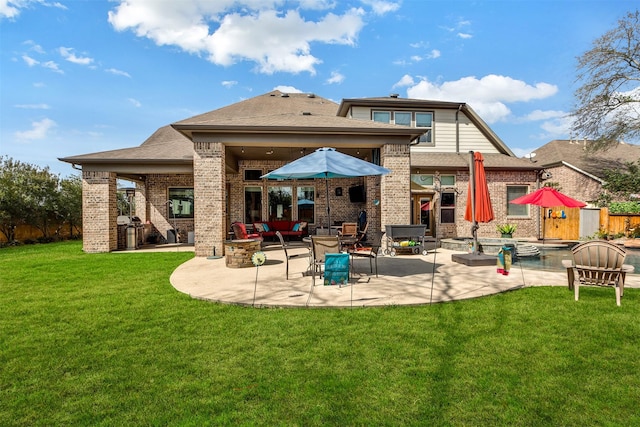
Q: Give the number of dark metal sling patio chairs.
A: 3